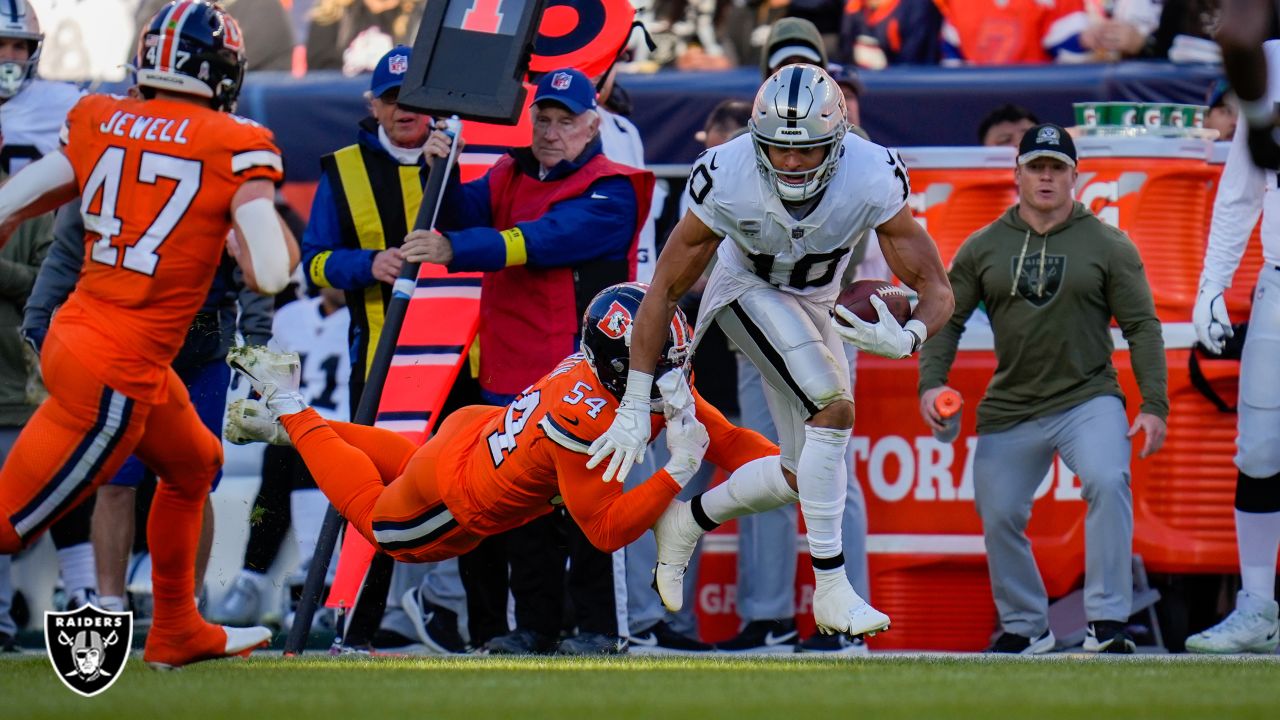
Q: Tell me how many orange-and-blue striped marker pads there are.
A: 1